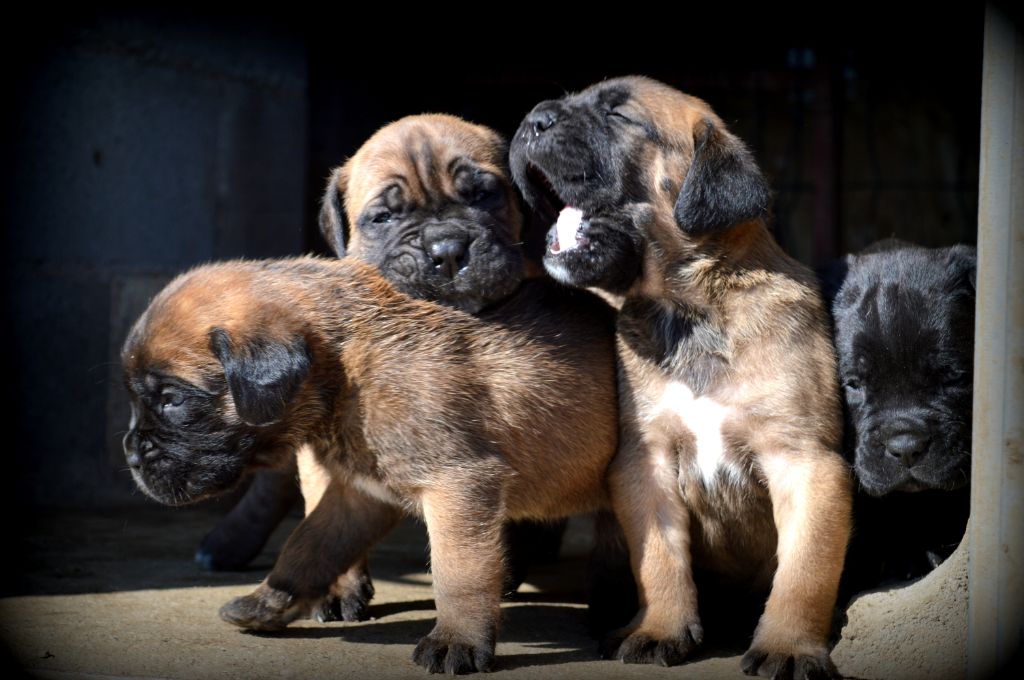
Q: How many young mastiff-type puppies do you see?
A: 4